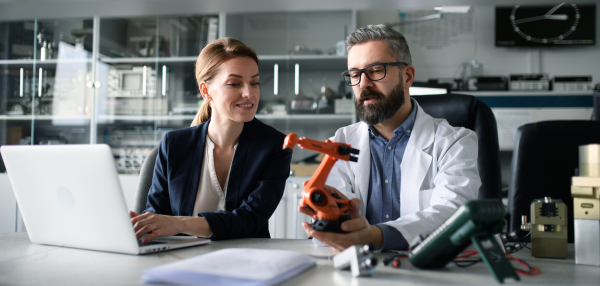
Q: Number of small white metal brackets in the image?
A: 1